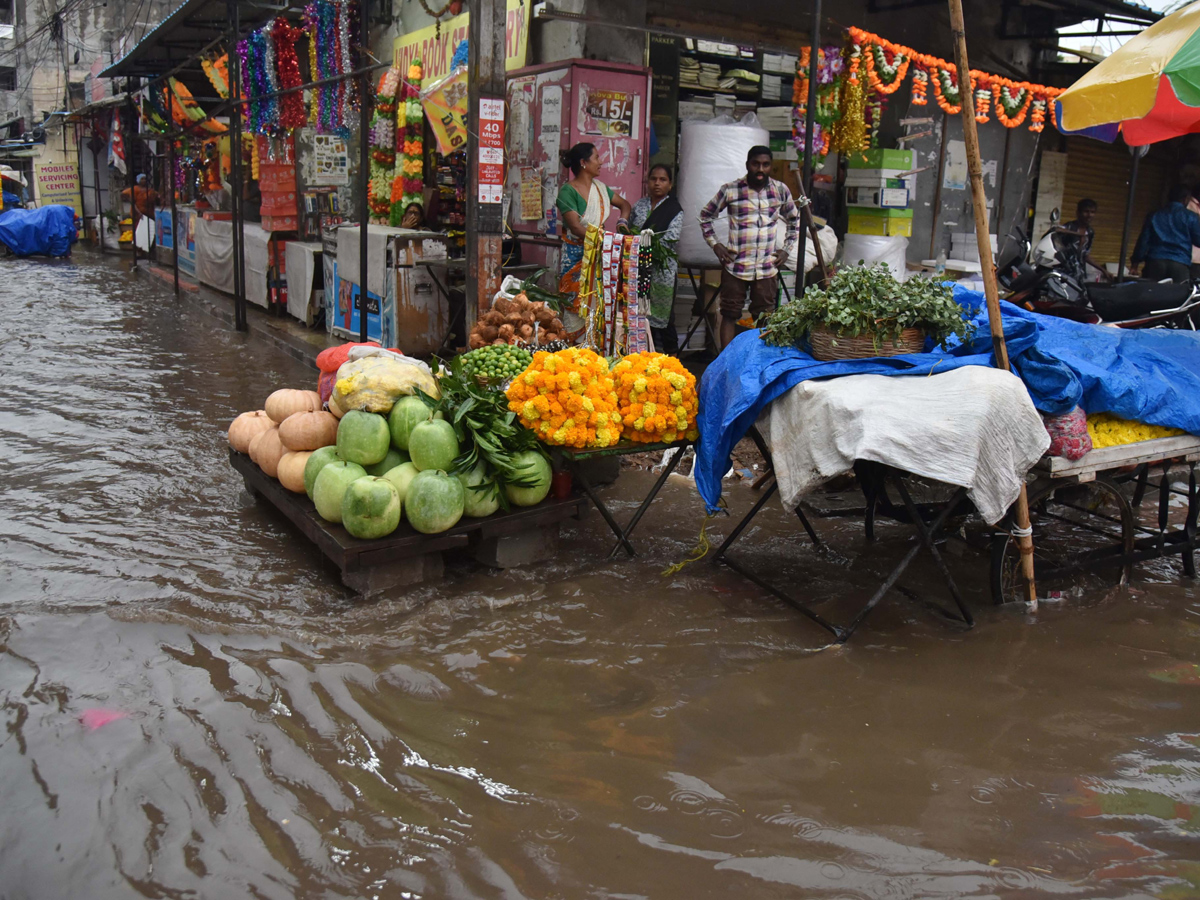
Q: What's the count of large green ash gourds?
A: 11